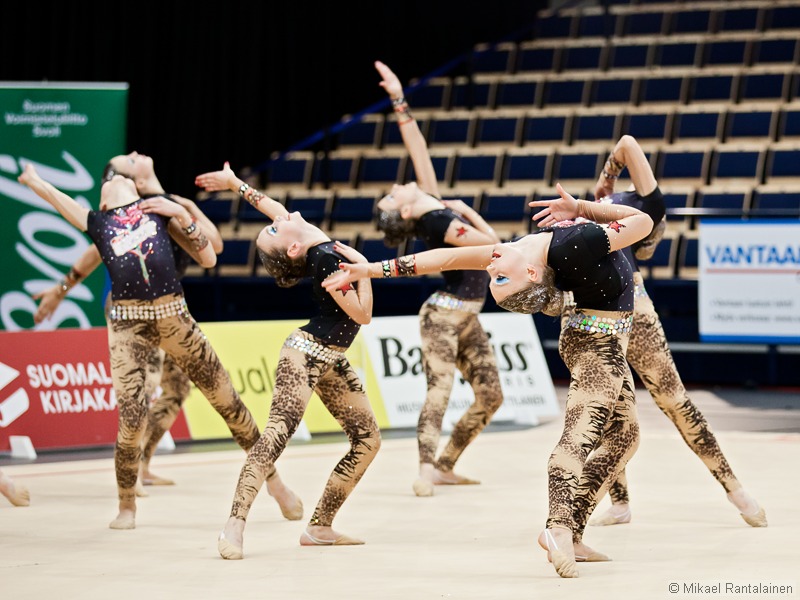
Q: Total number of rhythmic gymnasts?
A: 6